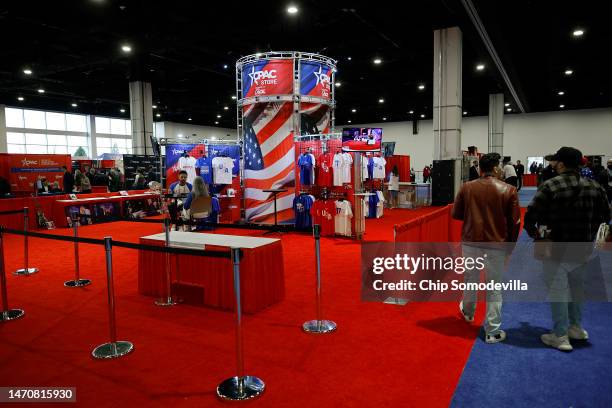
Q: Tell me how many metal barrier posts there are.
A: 7